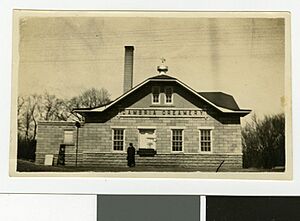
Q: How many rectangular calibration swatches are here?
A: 3